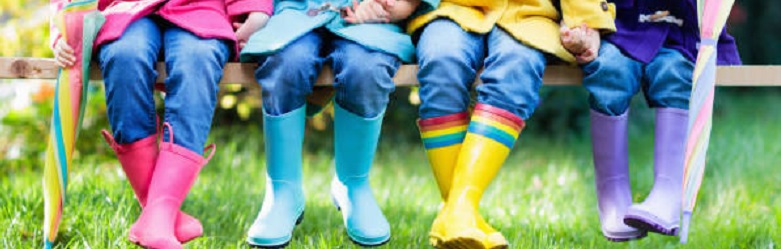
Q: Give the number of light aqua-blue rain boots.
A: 2